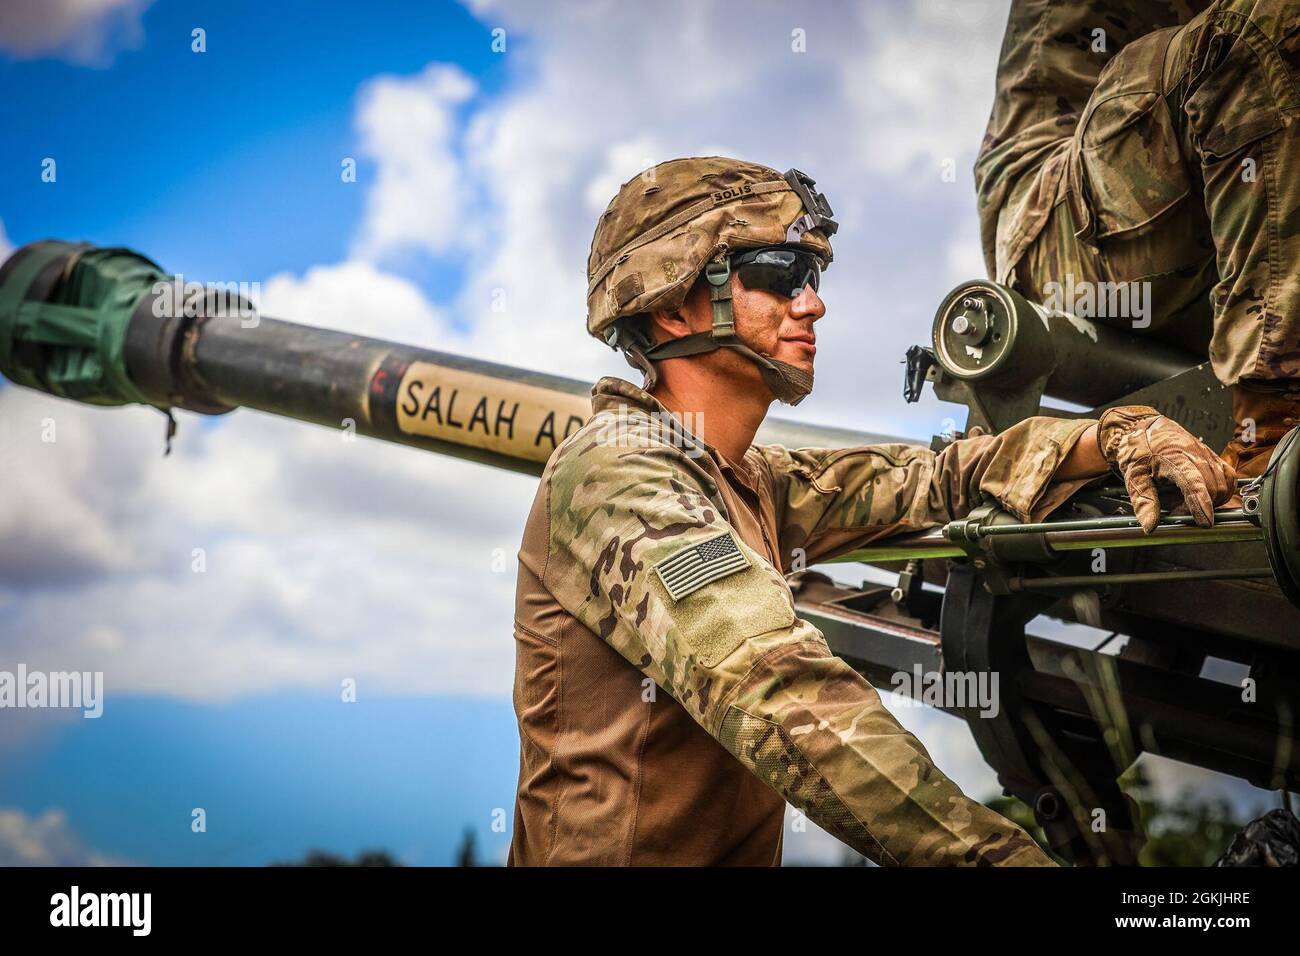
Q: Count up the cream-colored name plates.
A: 1